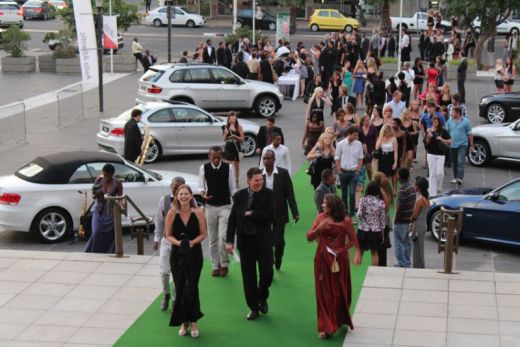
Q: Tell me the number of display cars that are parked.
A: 6